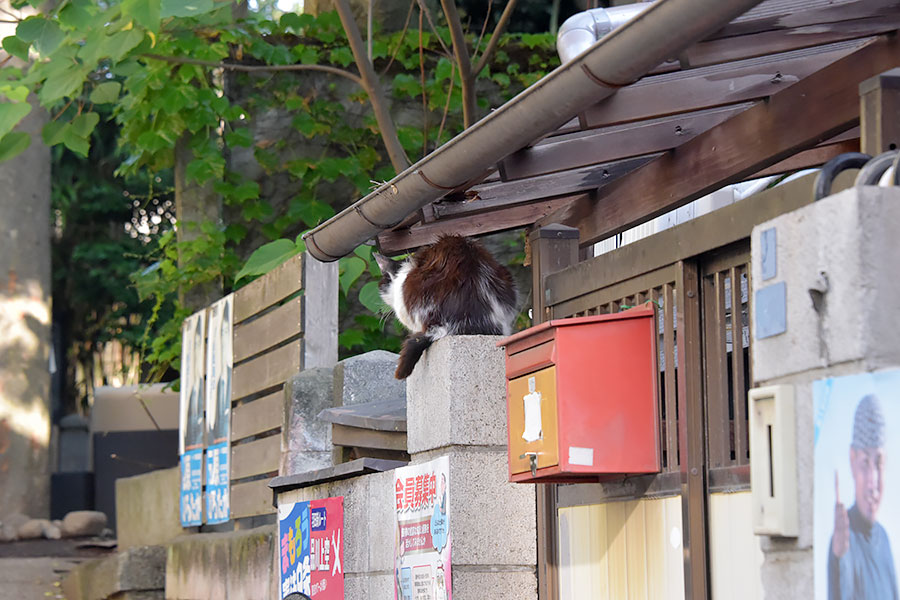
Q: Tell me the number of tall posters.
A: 2